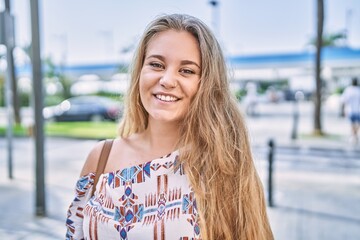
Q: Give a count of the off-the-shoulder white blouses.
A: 1